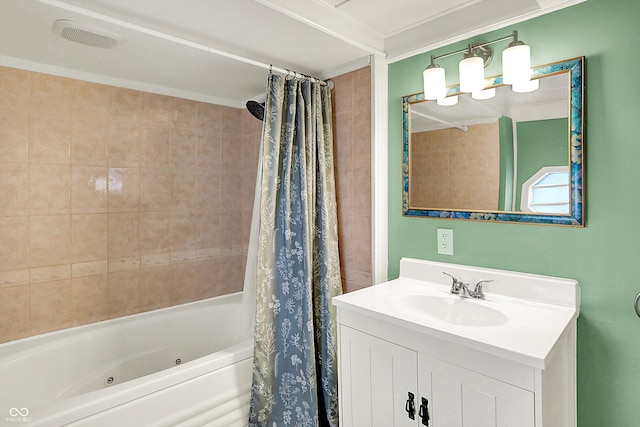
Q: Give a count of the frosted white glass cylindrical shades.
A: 3